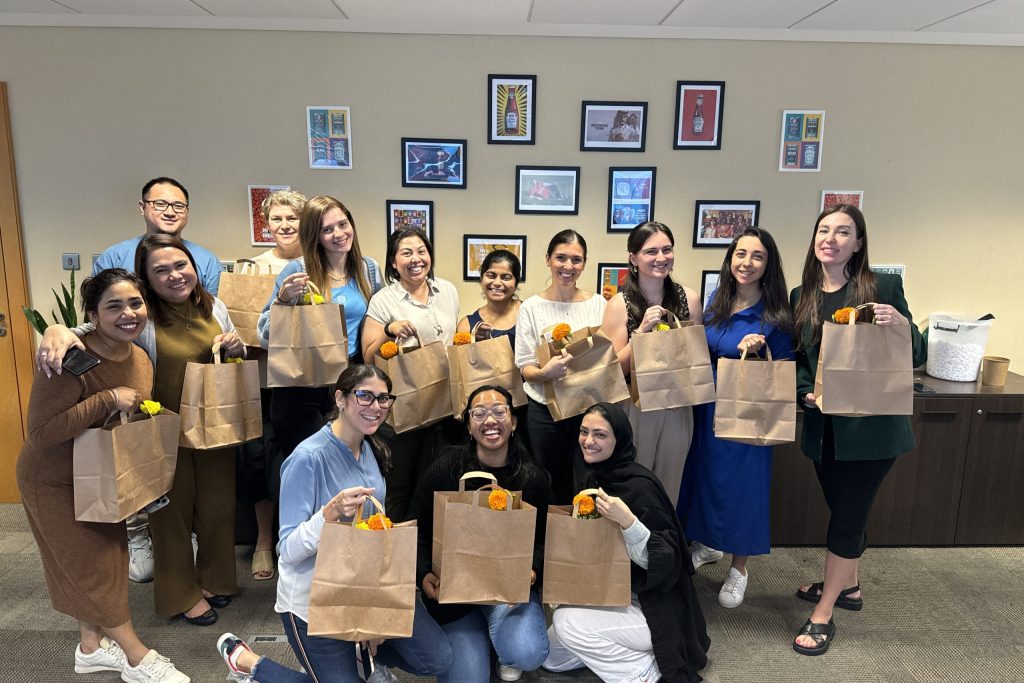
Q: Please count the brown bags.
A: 13